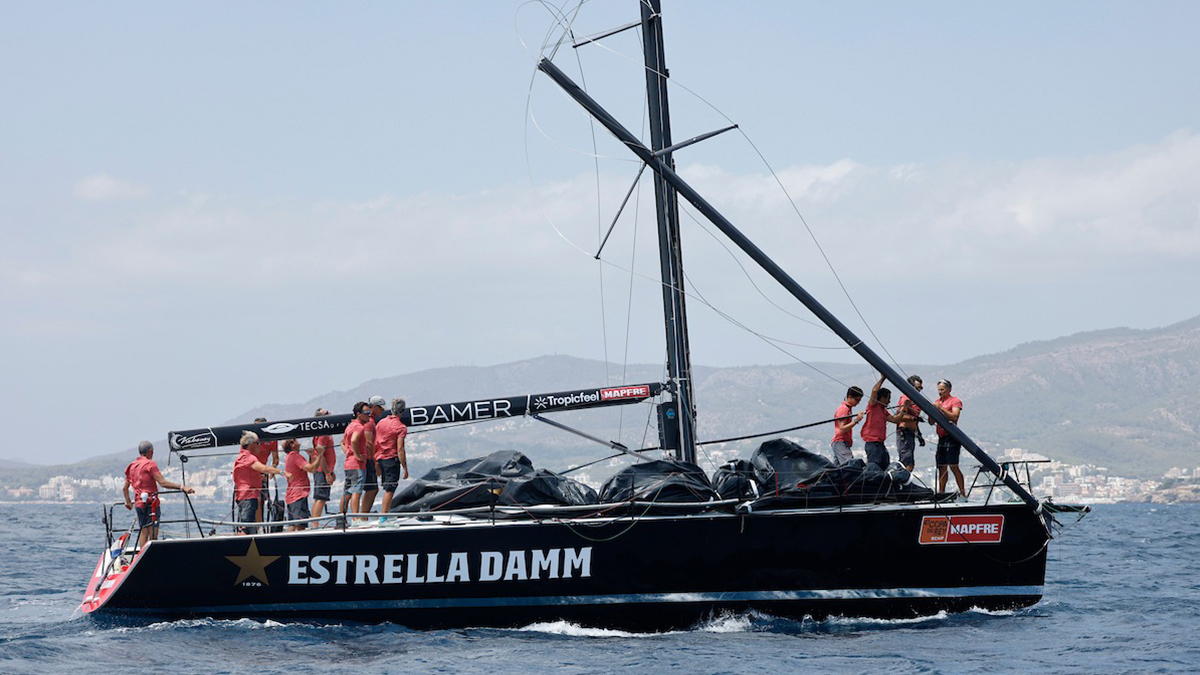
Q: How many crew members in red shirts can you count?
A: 12